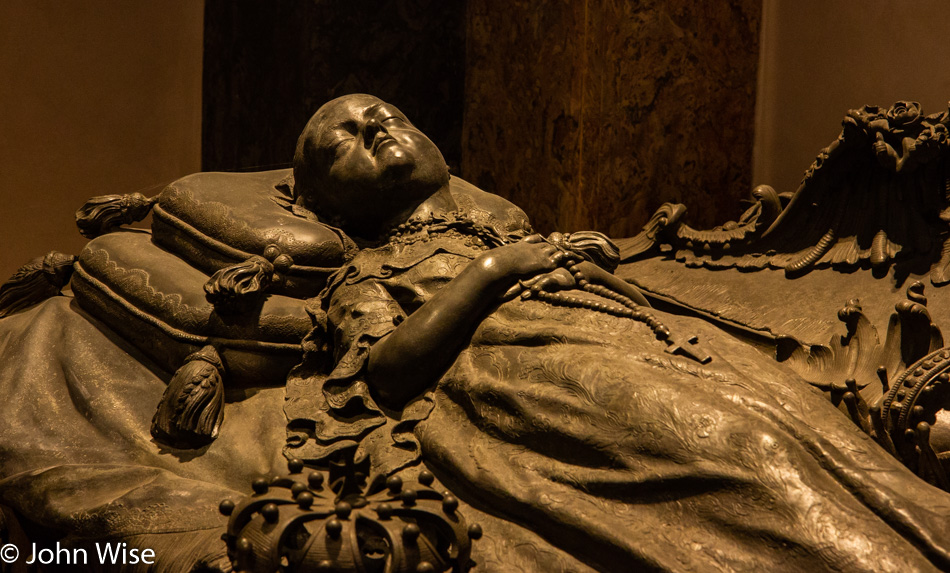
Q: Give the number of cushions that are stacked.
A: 2